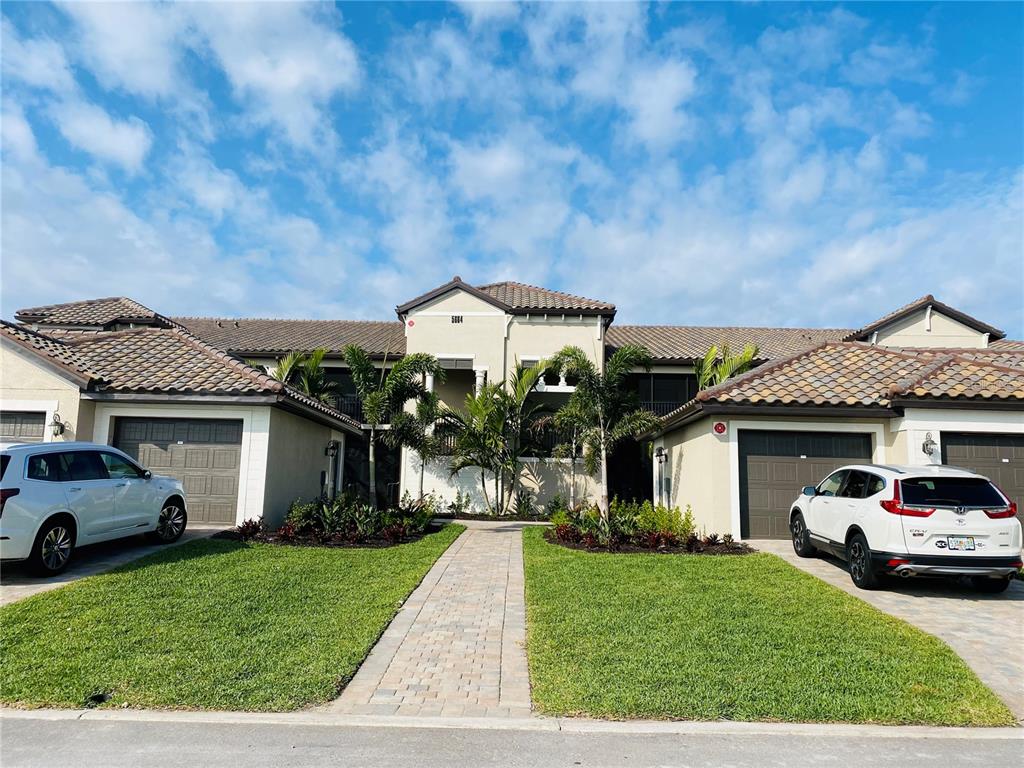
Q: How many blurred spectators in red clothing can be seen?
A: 0